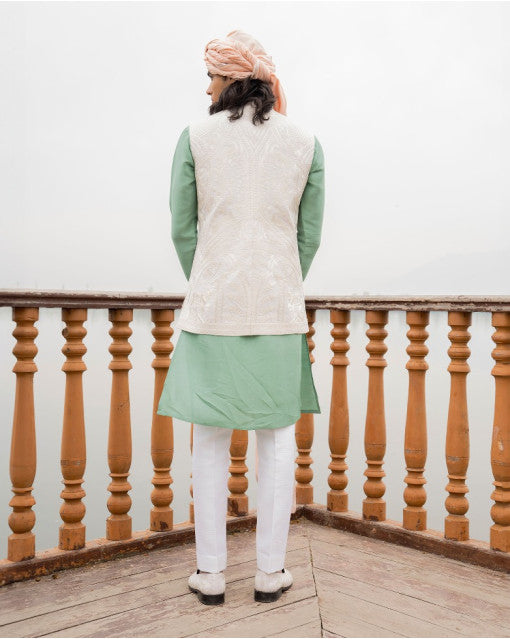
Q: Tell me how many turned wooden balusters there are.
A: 12